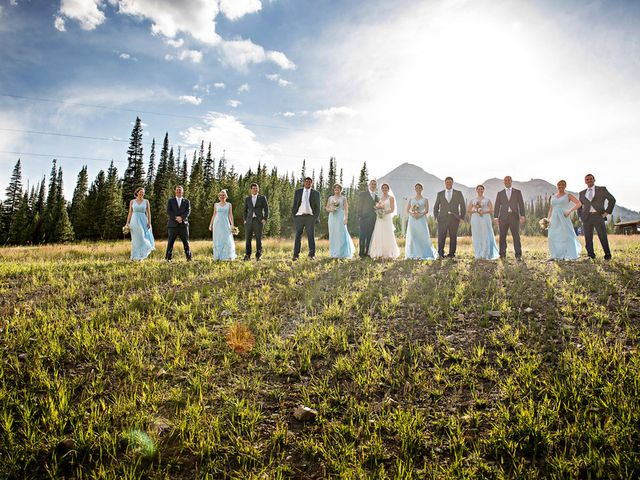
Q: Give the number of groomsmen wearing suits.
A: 6